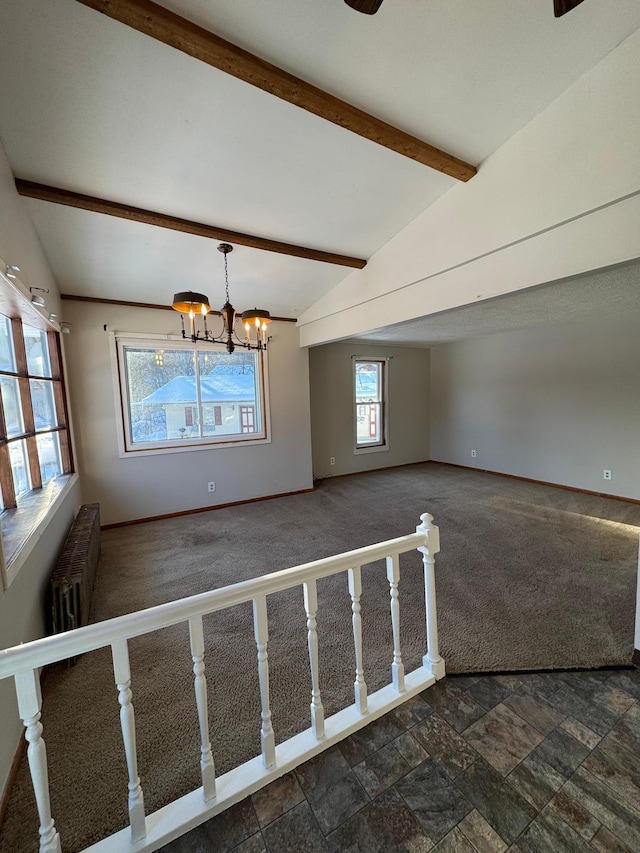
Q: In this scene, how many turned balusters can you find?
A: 7